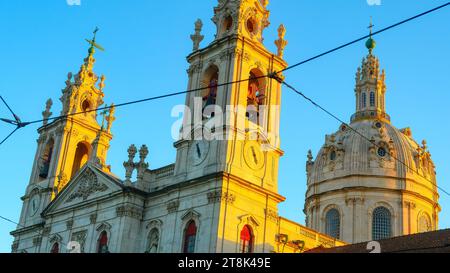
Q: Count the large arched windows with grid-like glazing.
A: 2